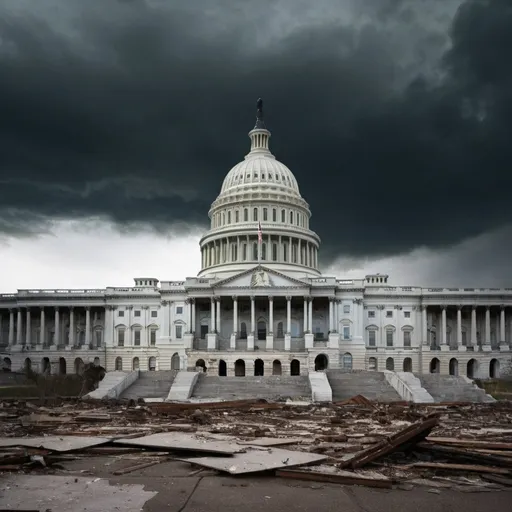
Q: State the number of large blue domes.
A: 0